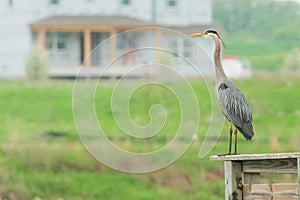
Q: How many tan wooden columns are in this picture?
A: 4